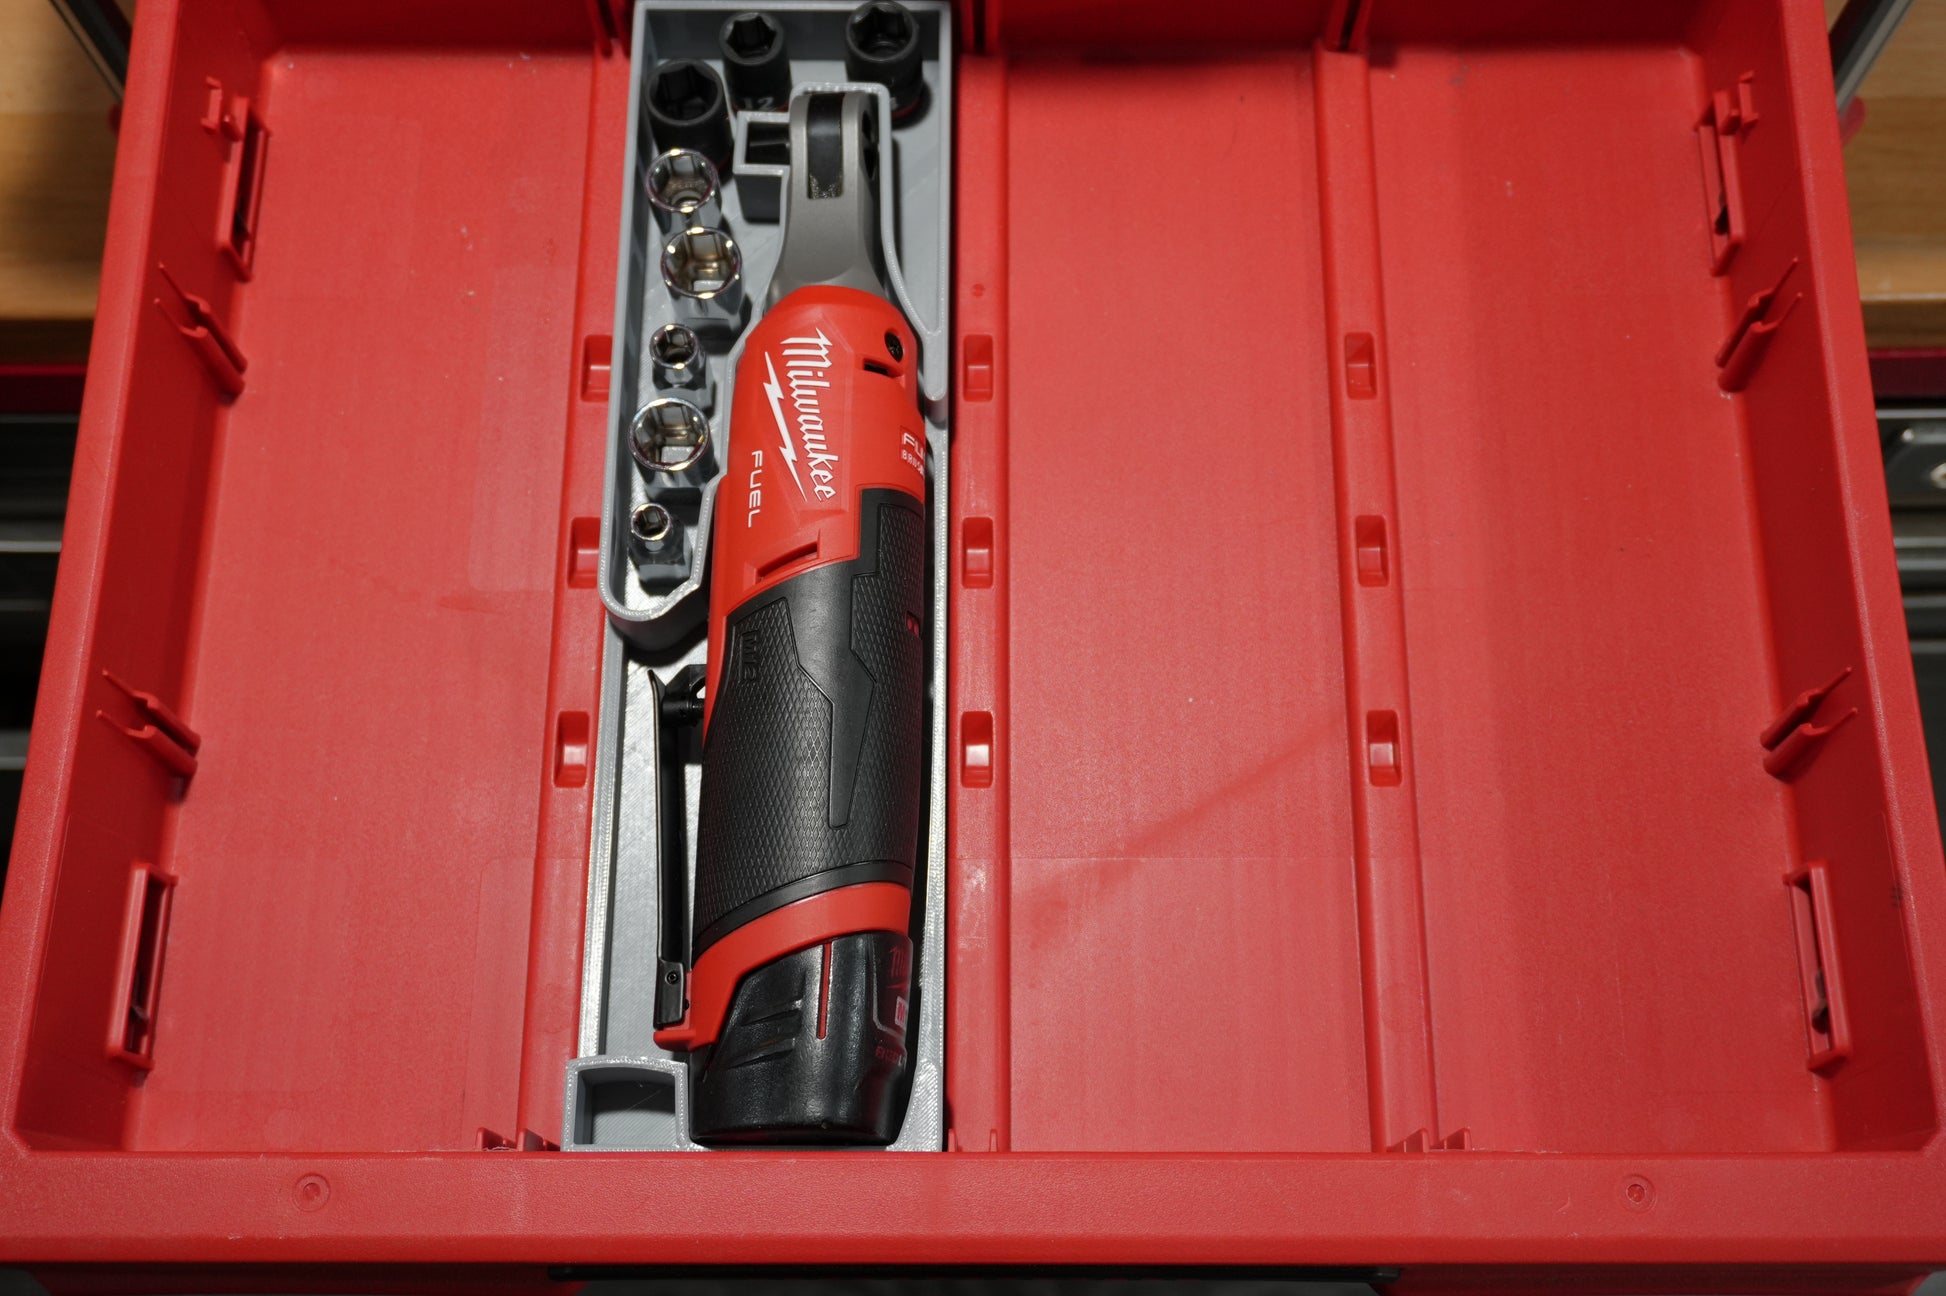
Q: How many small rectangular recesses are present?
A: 9